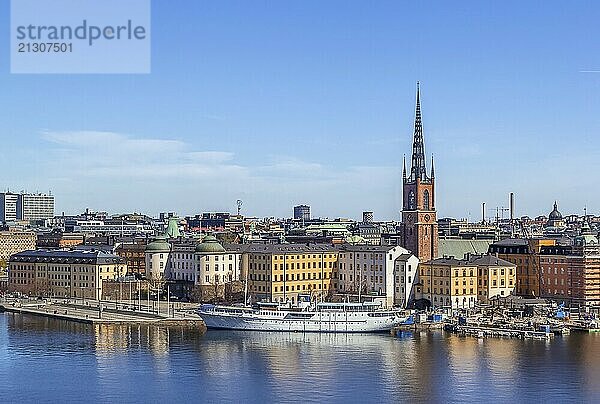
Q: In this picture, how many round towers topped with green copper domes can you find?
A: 2